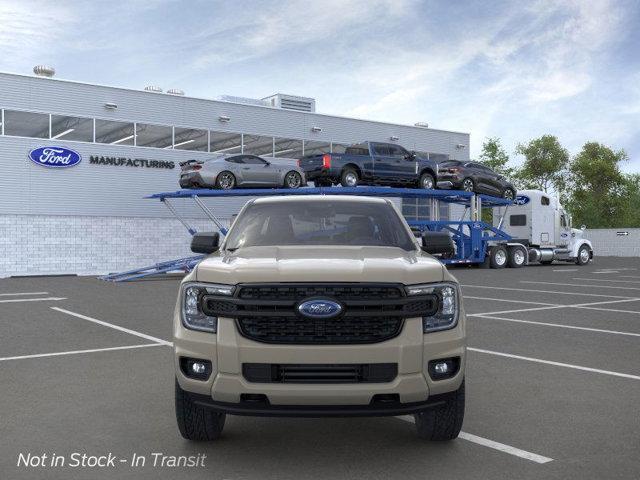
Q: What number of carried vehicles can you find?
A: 3